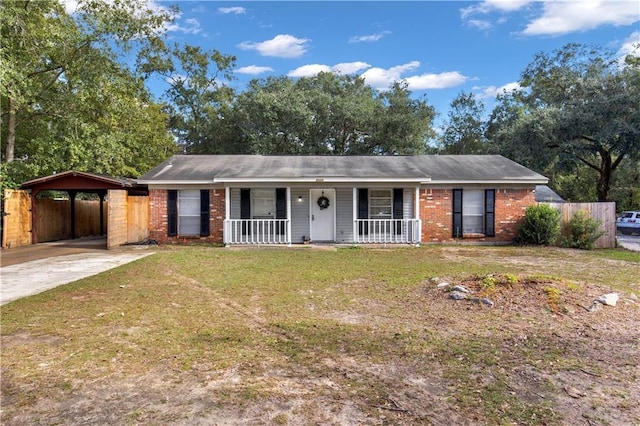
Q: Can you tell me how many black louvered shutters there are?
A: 8